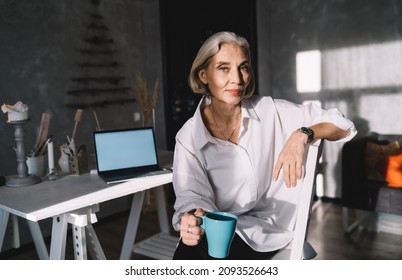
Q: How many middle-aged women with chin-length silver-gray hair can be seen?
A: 1